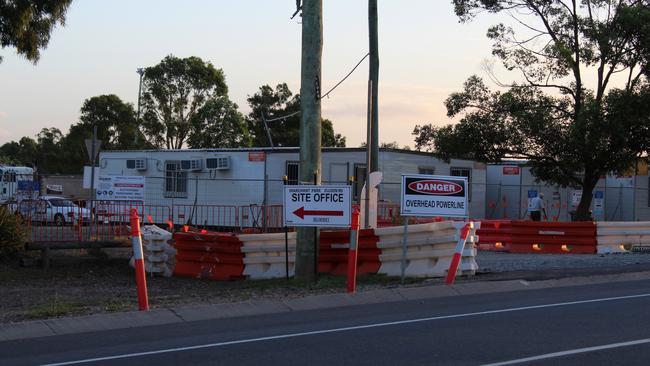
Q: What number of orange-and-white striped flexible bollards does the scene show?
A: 3